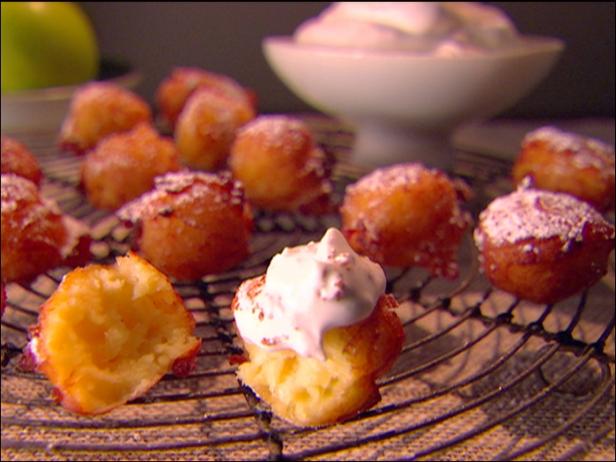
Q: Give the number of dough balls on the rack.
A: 13